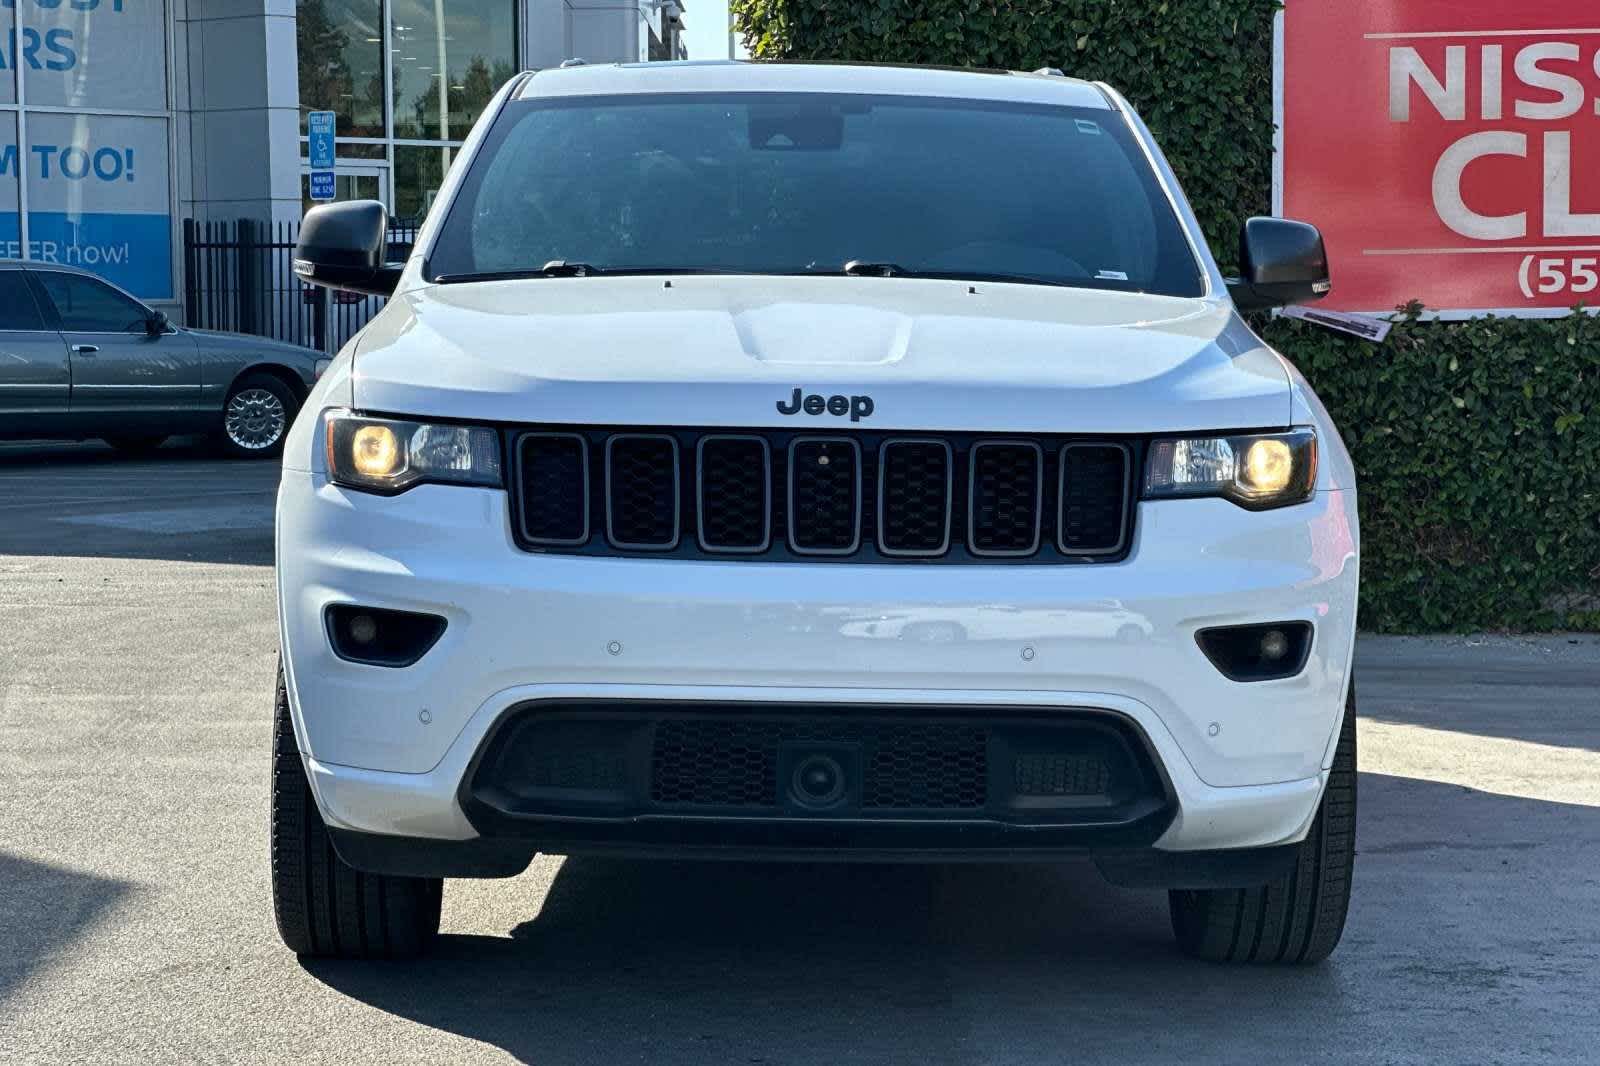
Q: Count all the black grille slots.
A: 7